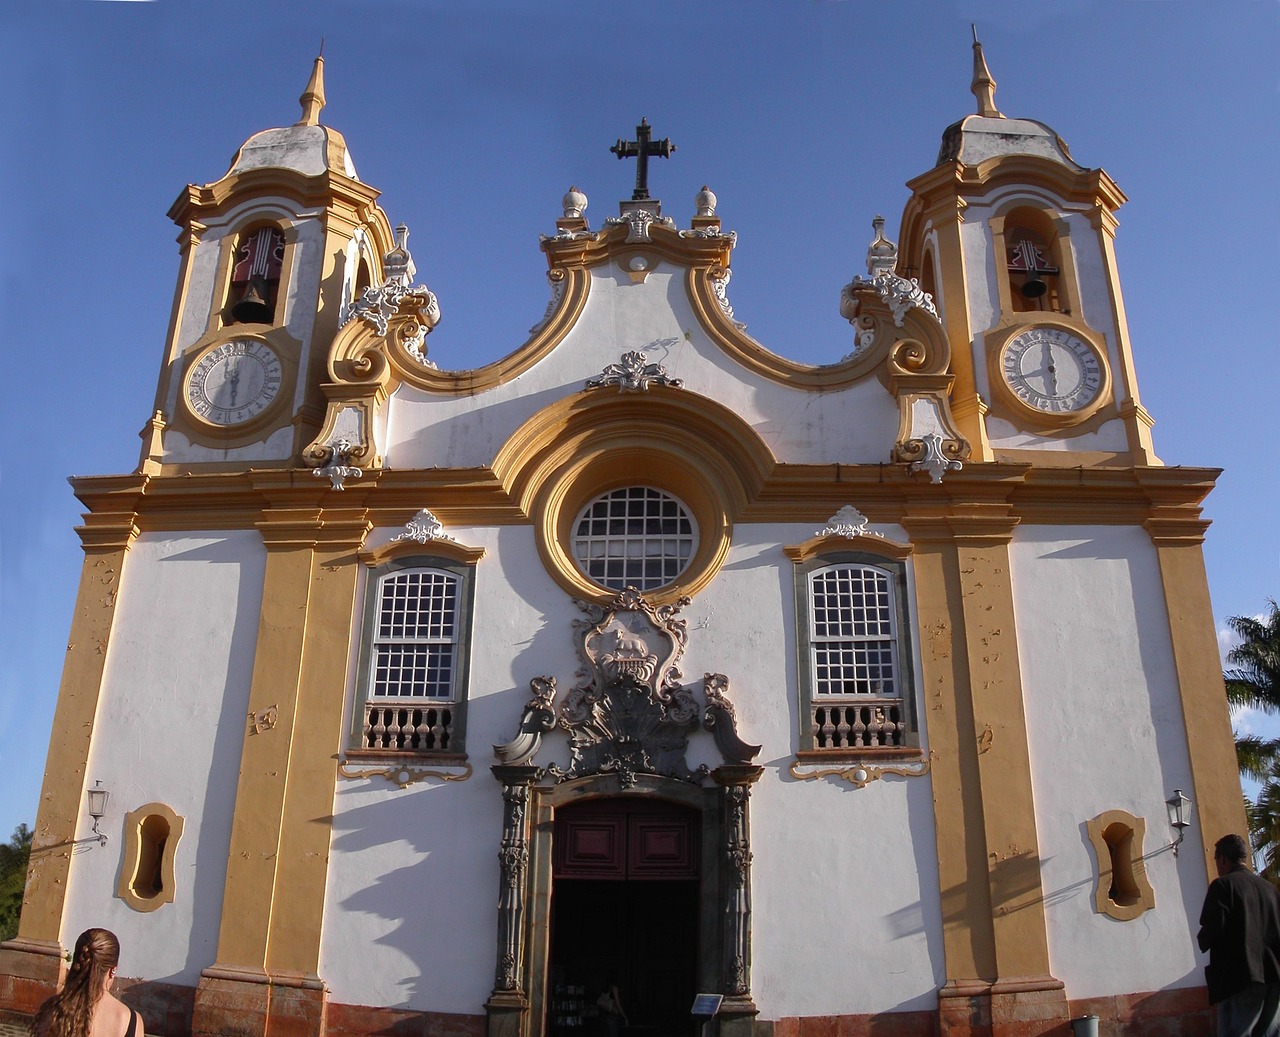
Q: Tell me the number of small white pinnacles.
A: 4